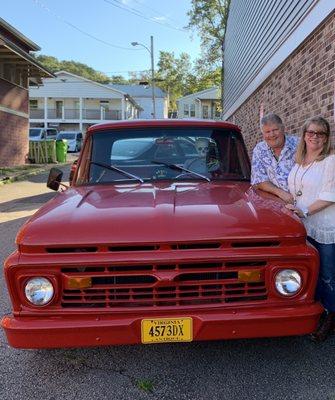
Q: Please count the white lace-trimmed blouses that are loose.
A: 1